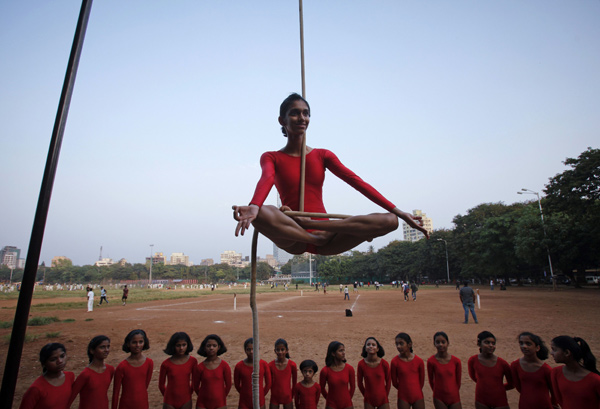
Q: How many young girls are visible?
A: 15